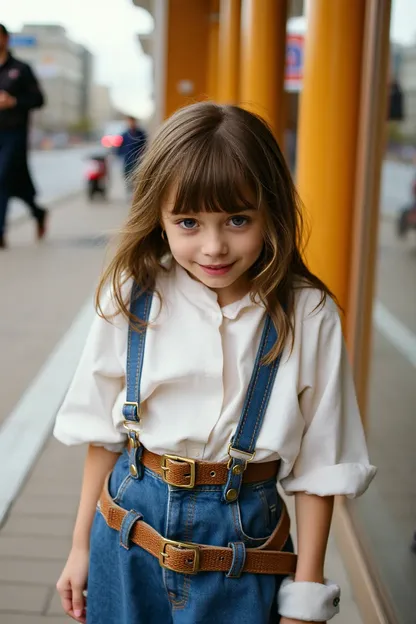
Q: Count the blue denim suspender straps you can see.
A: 2